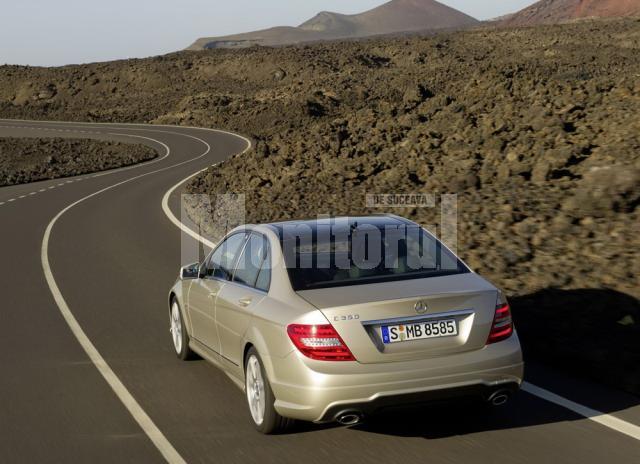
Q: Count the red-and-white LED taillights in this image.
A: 2